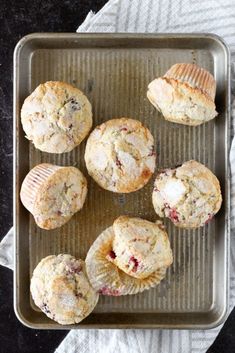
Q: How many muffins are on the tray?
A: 7